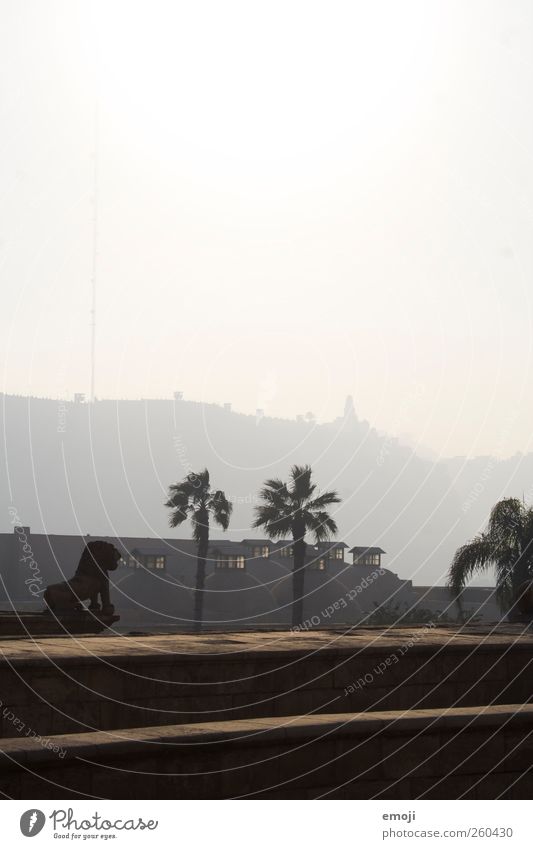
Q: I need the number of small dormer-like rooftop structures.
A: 7